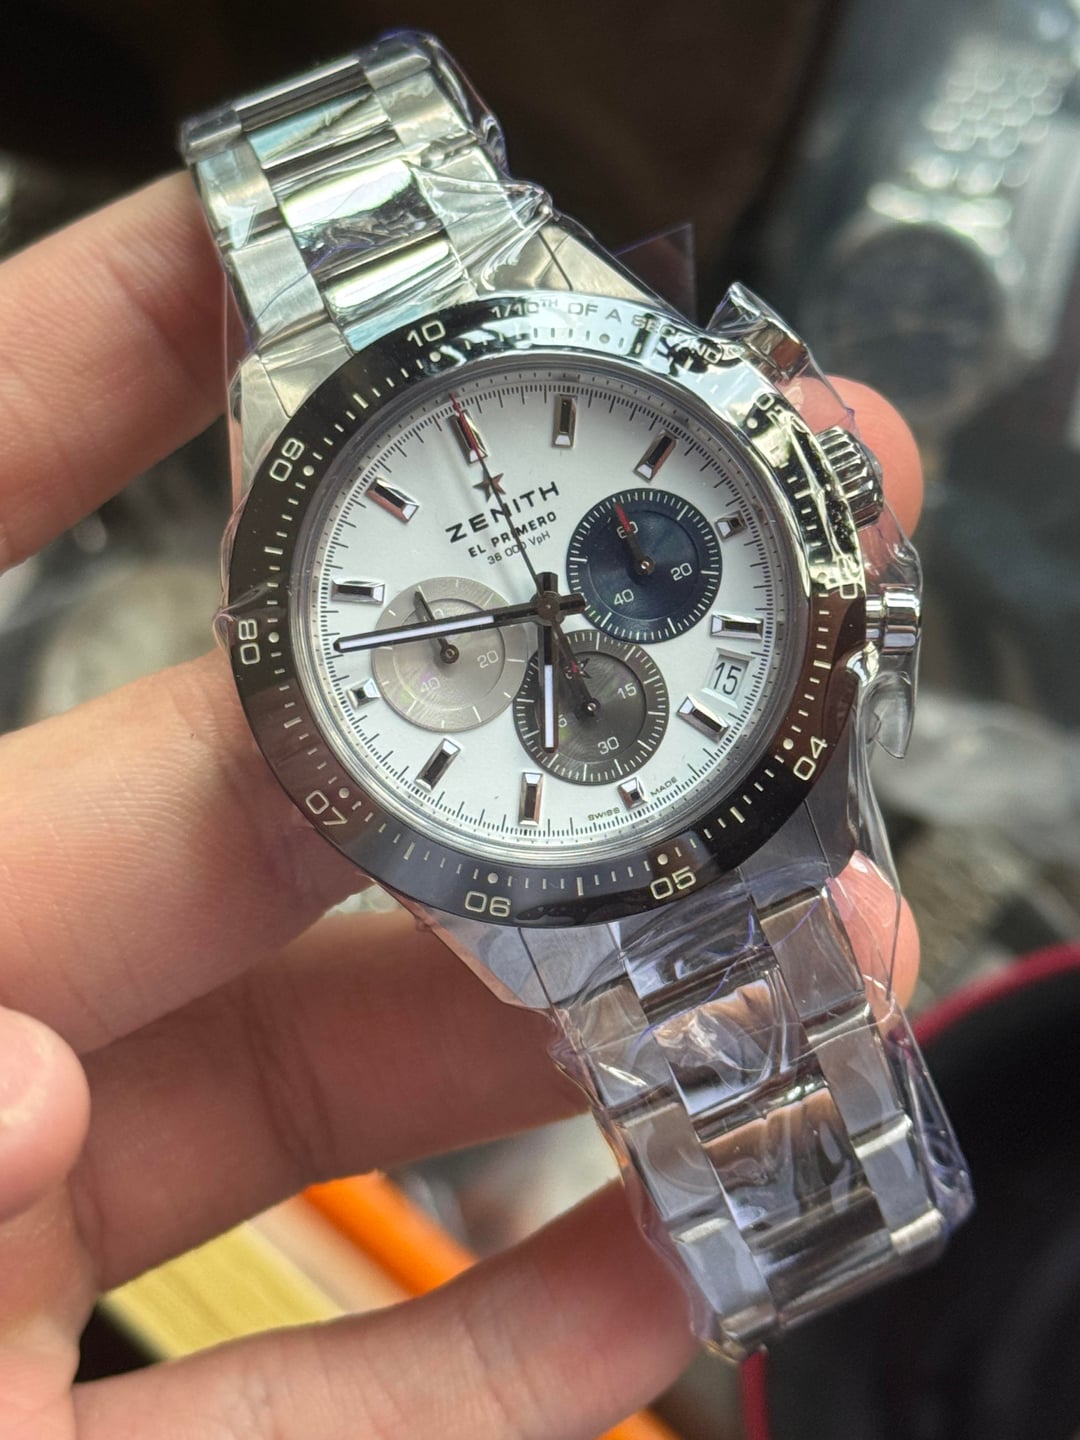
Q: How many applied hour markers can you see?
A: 12